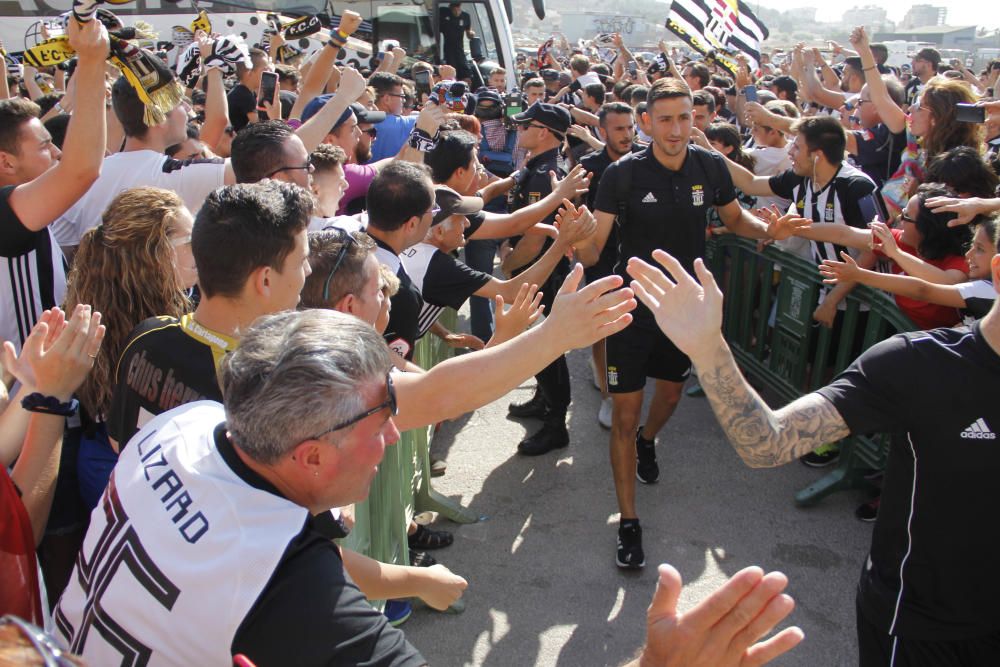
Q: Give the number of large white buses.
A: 1